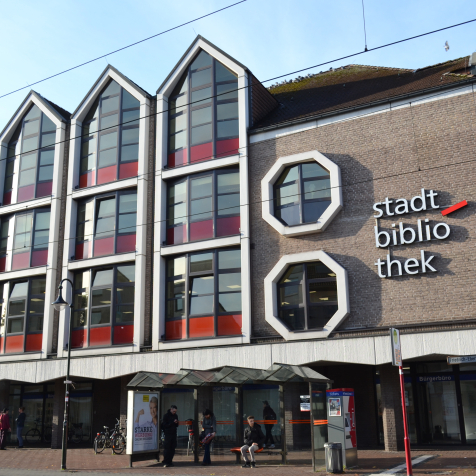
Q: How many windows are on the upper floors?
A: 11